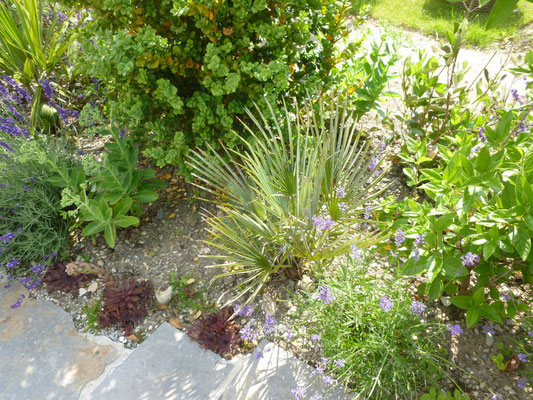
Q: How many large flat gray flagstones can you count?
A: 3